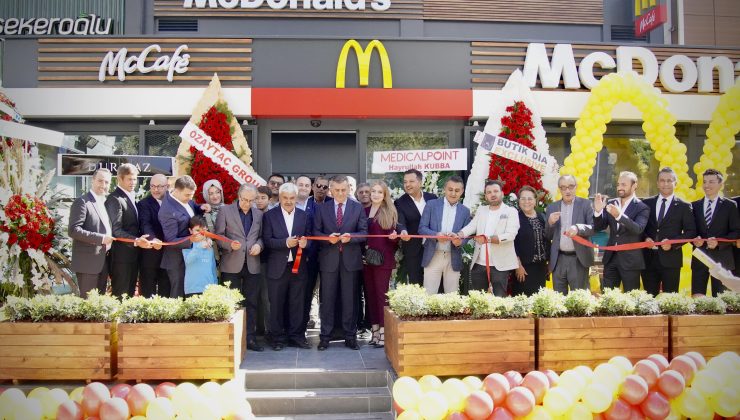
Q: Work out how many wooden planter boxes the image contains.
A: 5